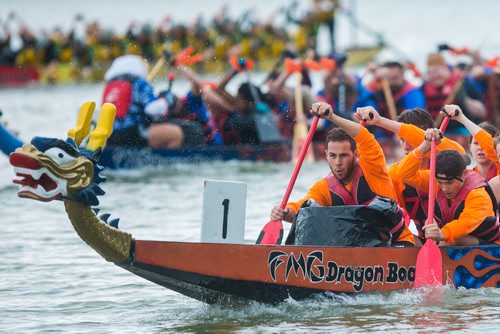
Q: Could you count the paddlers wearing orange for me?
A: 4